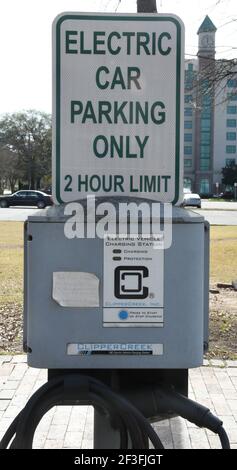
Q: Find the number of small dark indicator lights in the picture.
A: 2